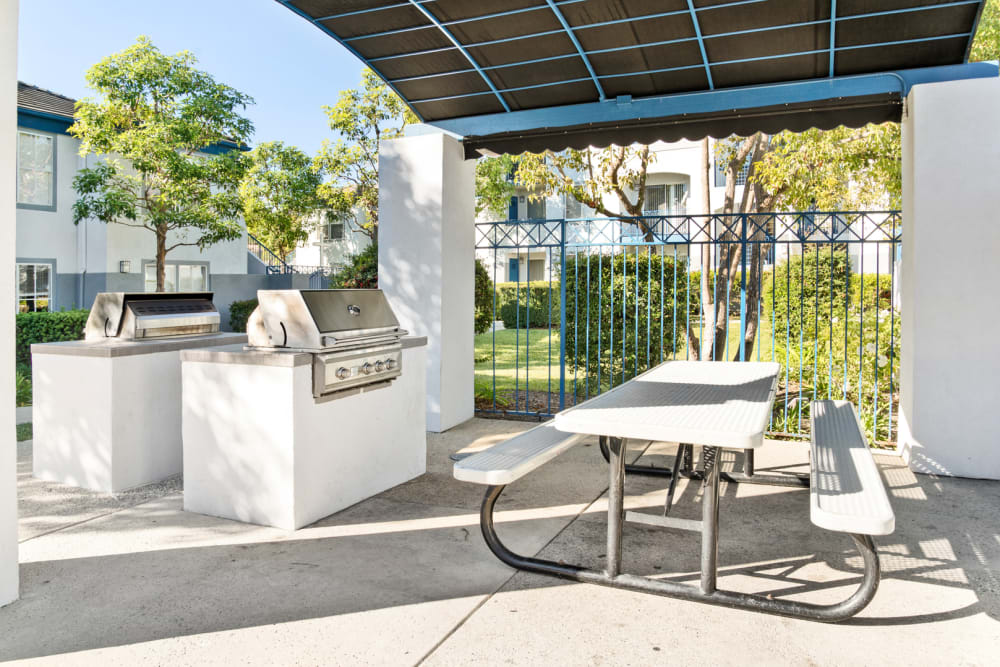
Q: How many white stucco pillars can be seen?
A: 3